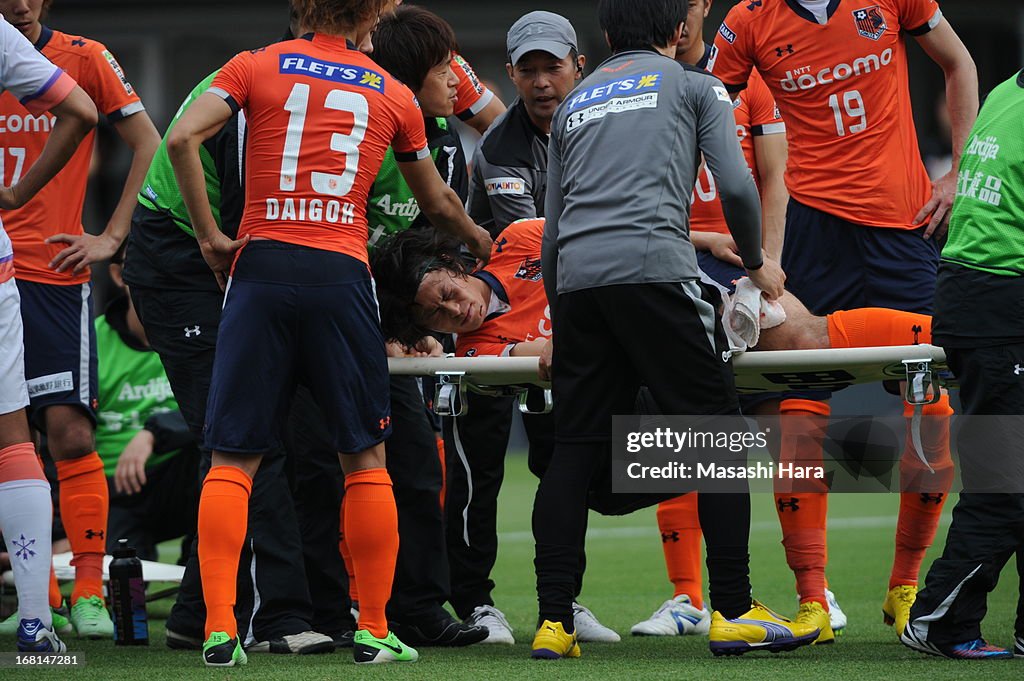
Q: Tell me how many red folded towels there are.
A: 0